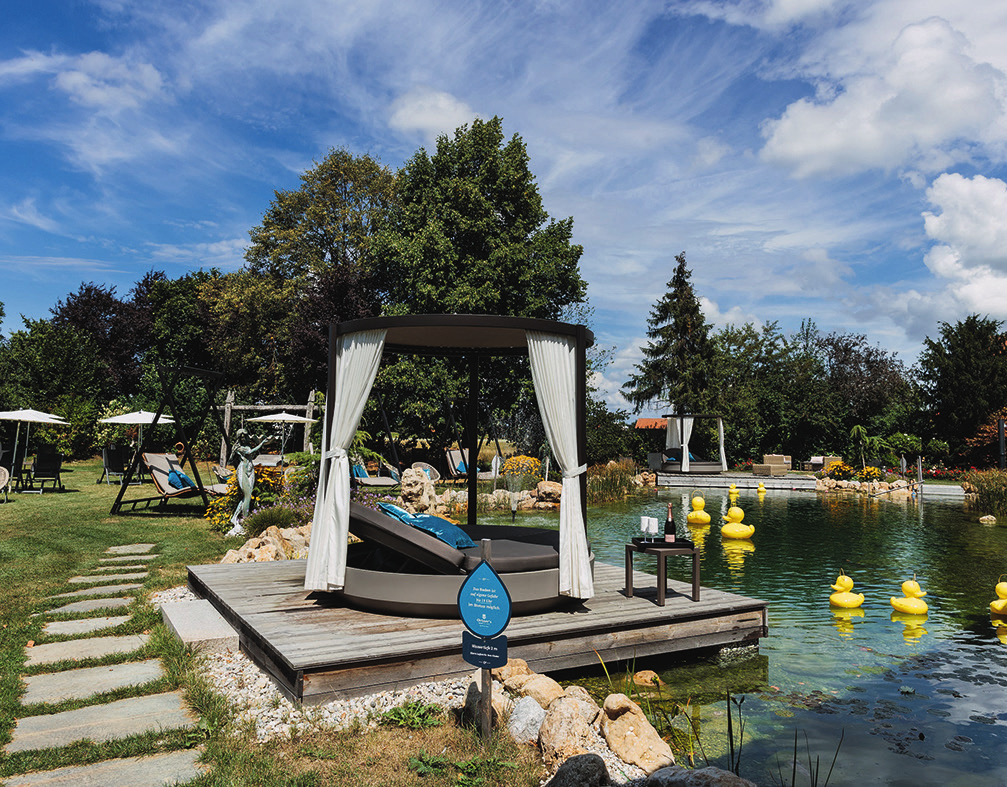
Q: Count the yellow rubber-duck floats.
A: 7